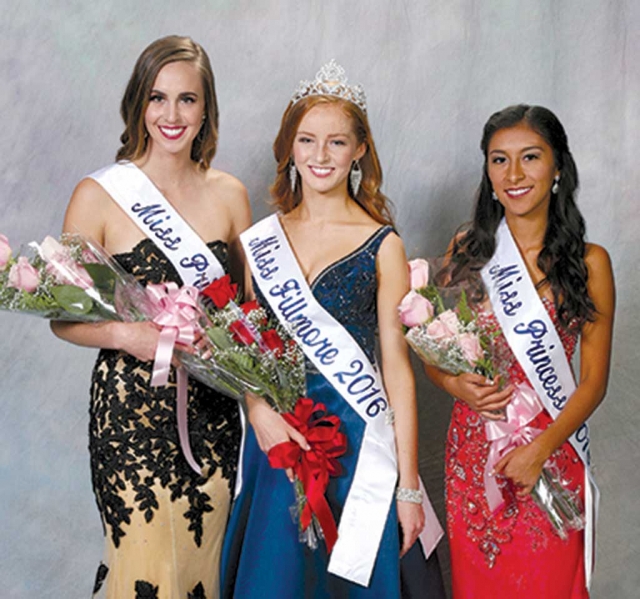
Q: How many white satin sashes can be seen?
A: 3